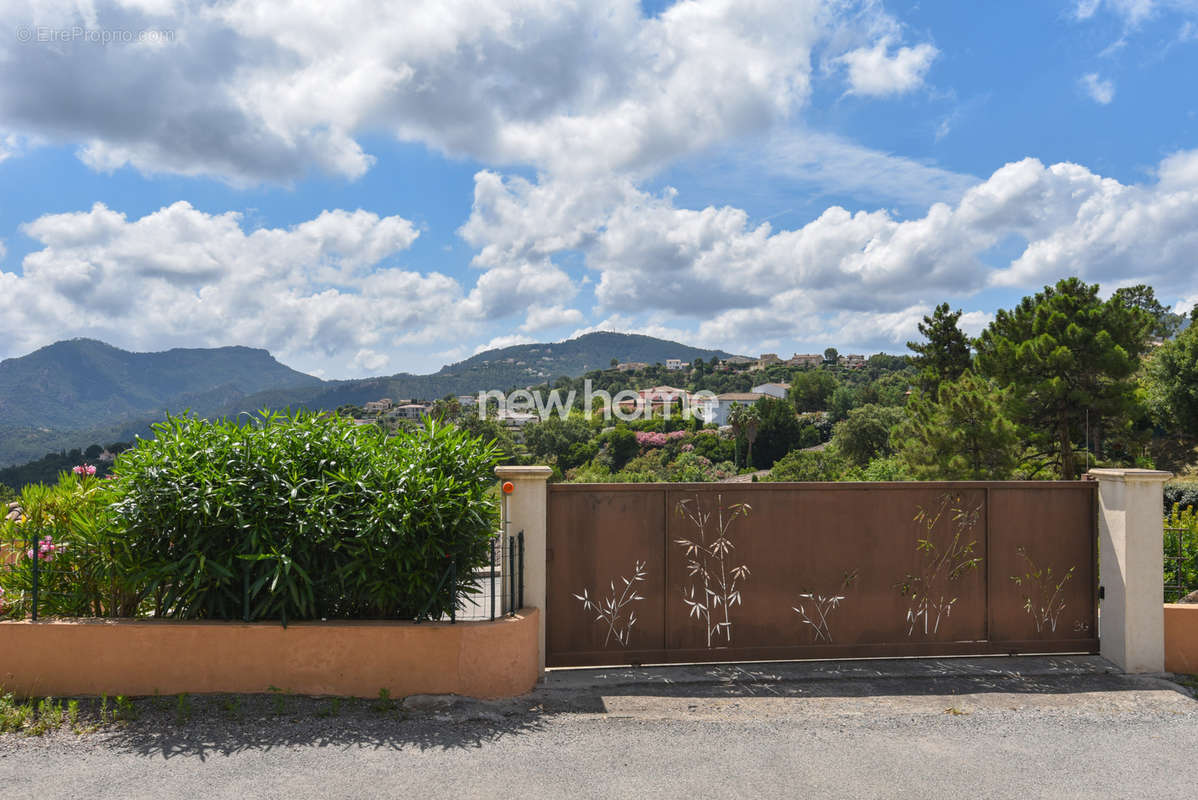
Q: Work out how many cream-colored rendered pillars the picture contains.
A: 2